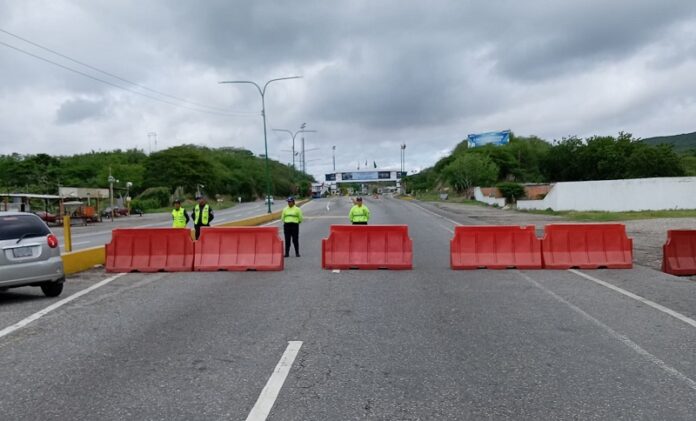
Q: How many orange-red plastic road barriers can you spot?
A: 6